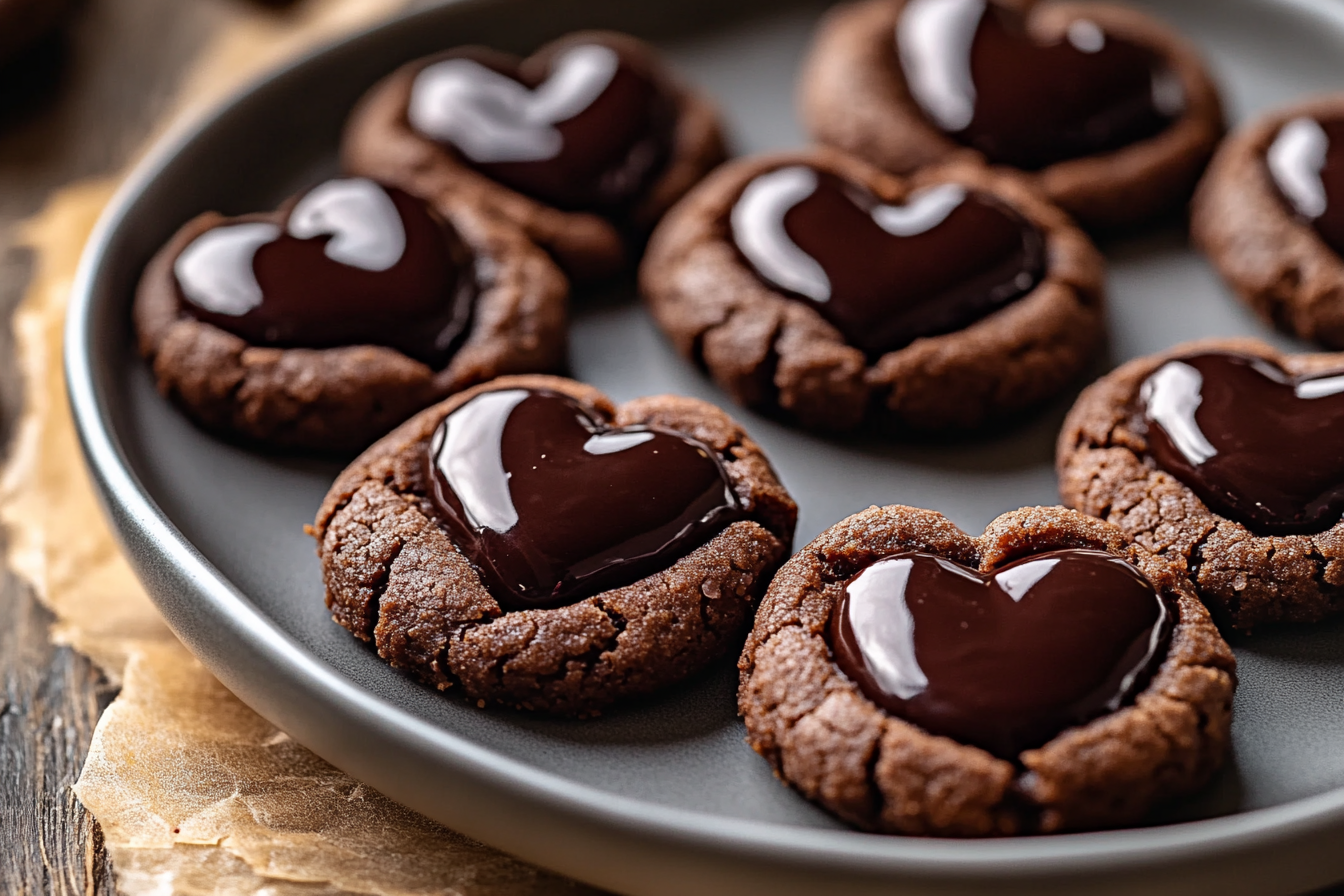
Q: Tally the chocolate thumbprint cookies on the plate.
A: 8